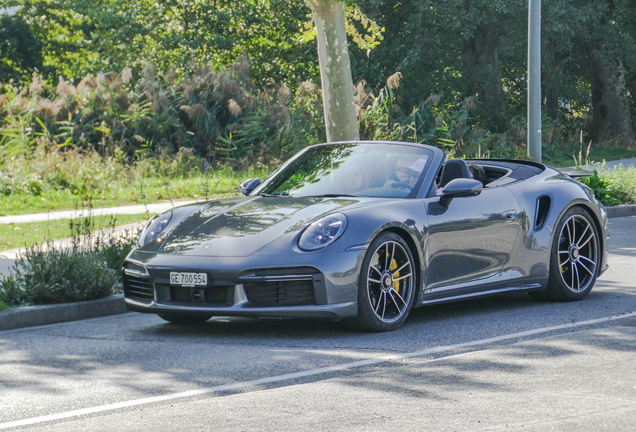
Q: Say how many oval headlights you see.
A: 2